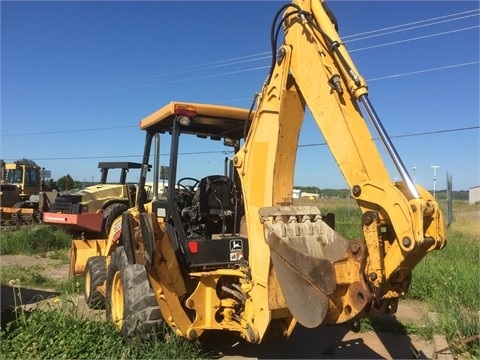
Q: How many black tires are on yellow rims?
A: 2